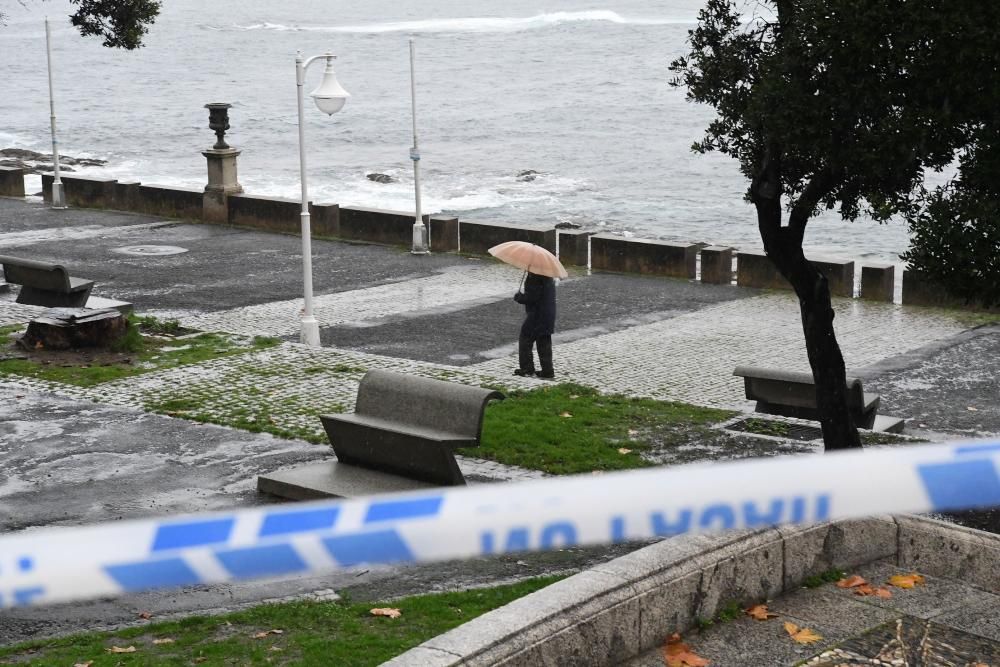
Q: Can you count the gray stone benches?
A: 3